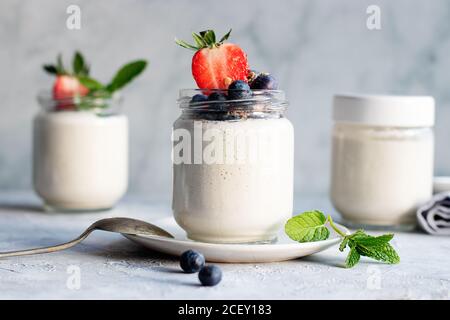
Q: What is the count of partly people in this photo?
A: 0